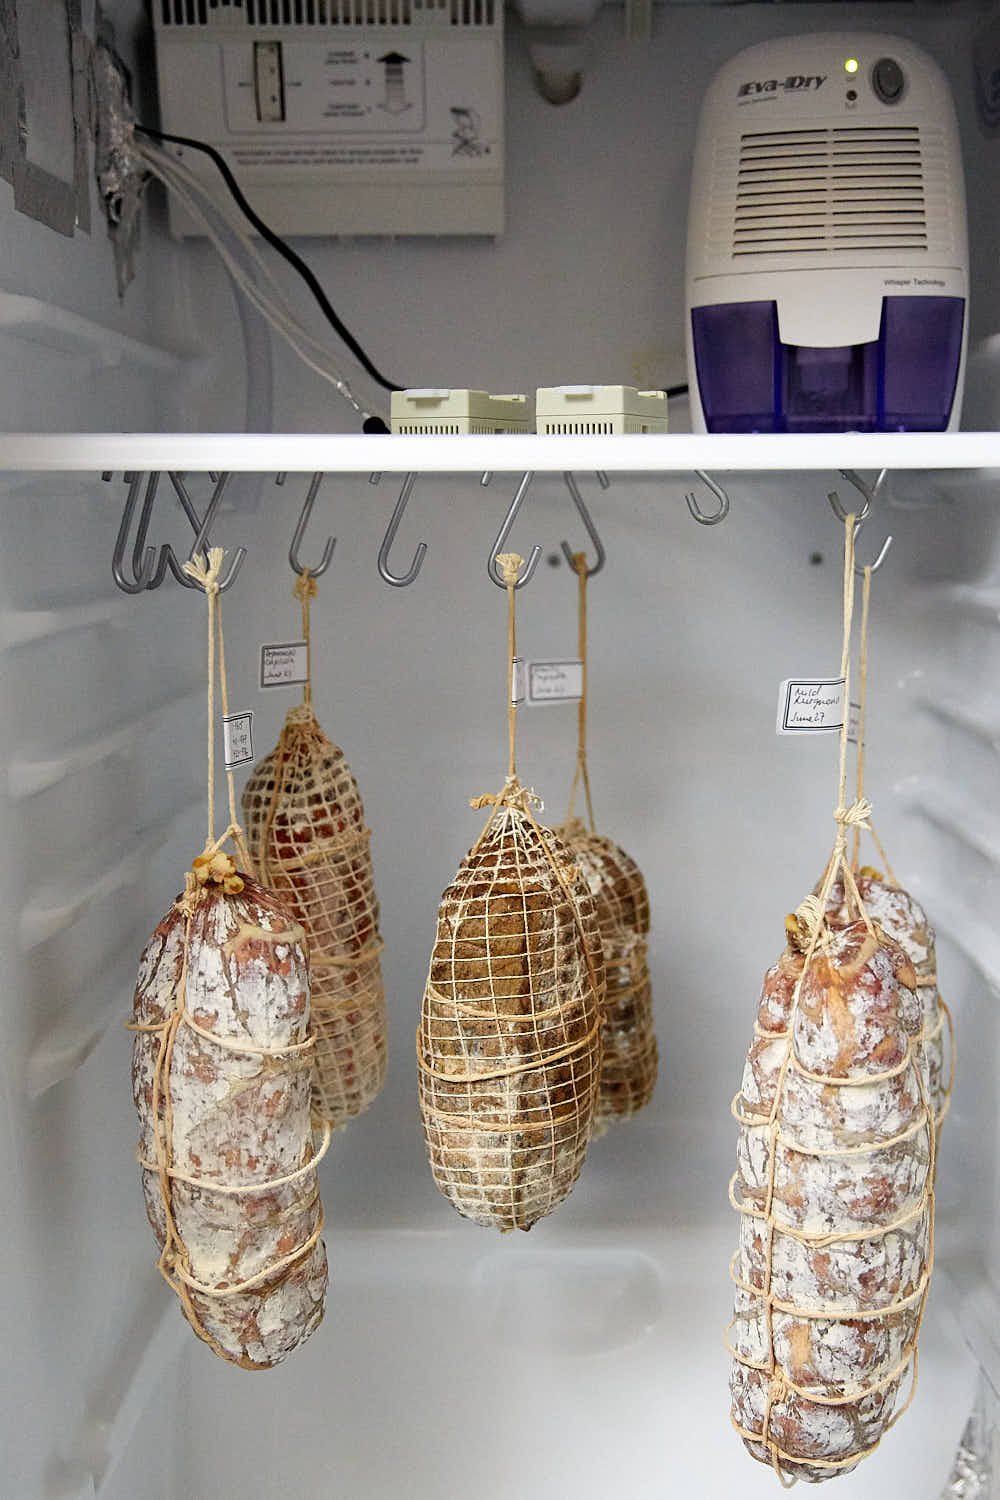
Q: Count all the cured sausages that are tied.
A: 6